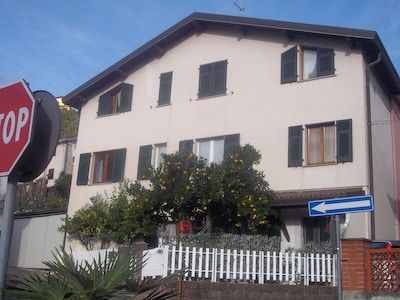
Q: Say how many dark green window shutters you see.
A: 14